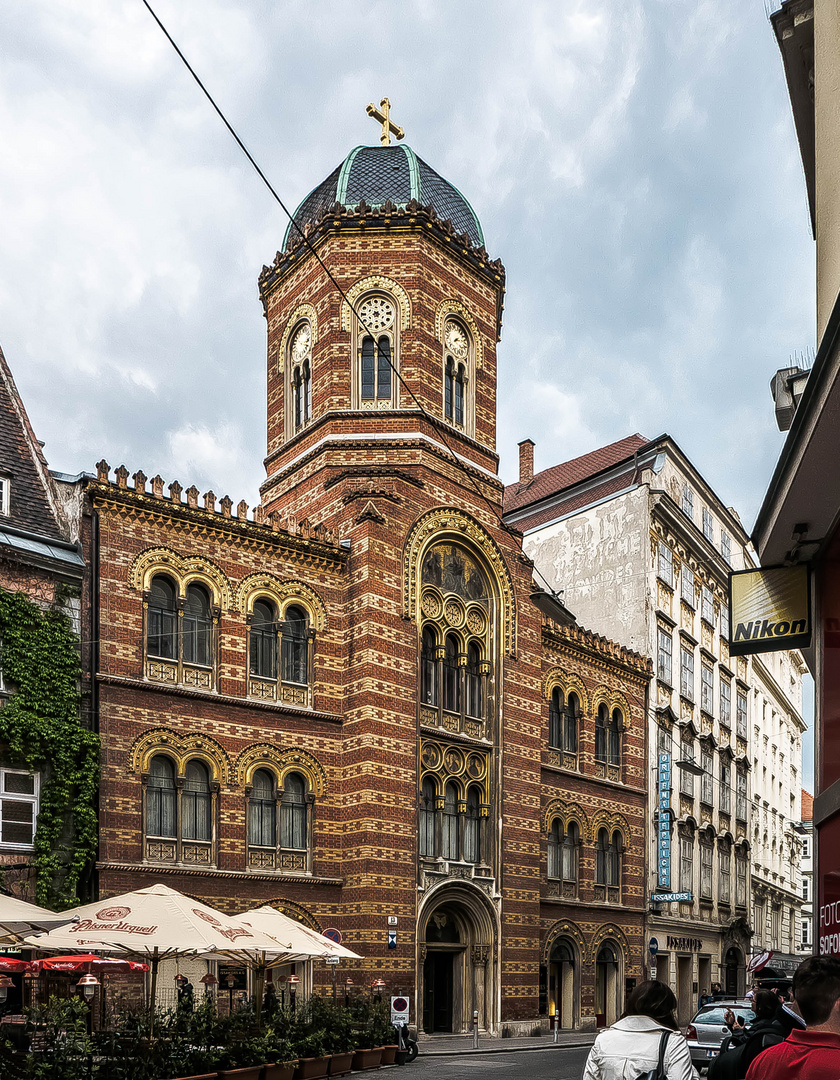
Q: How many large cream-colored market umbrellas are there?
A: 3